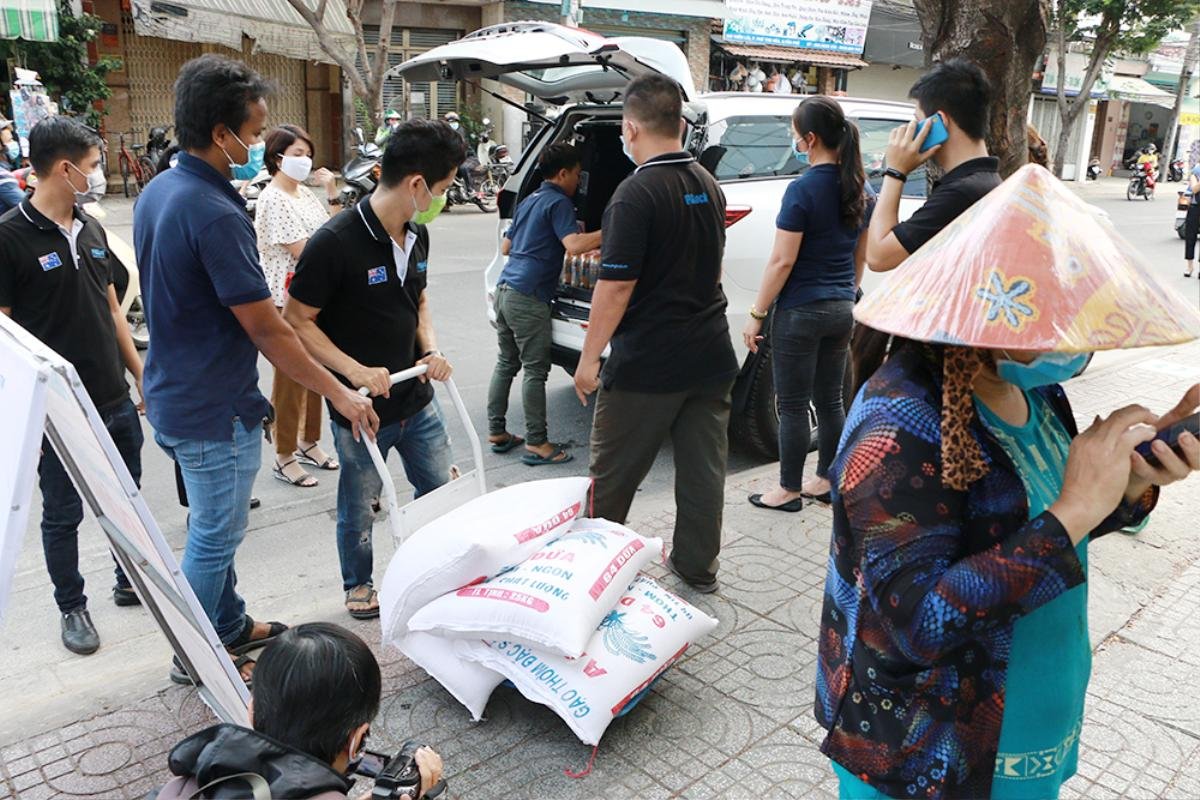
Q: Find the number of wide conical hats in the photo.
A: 1